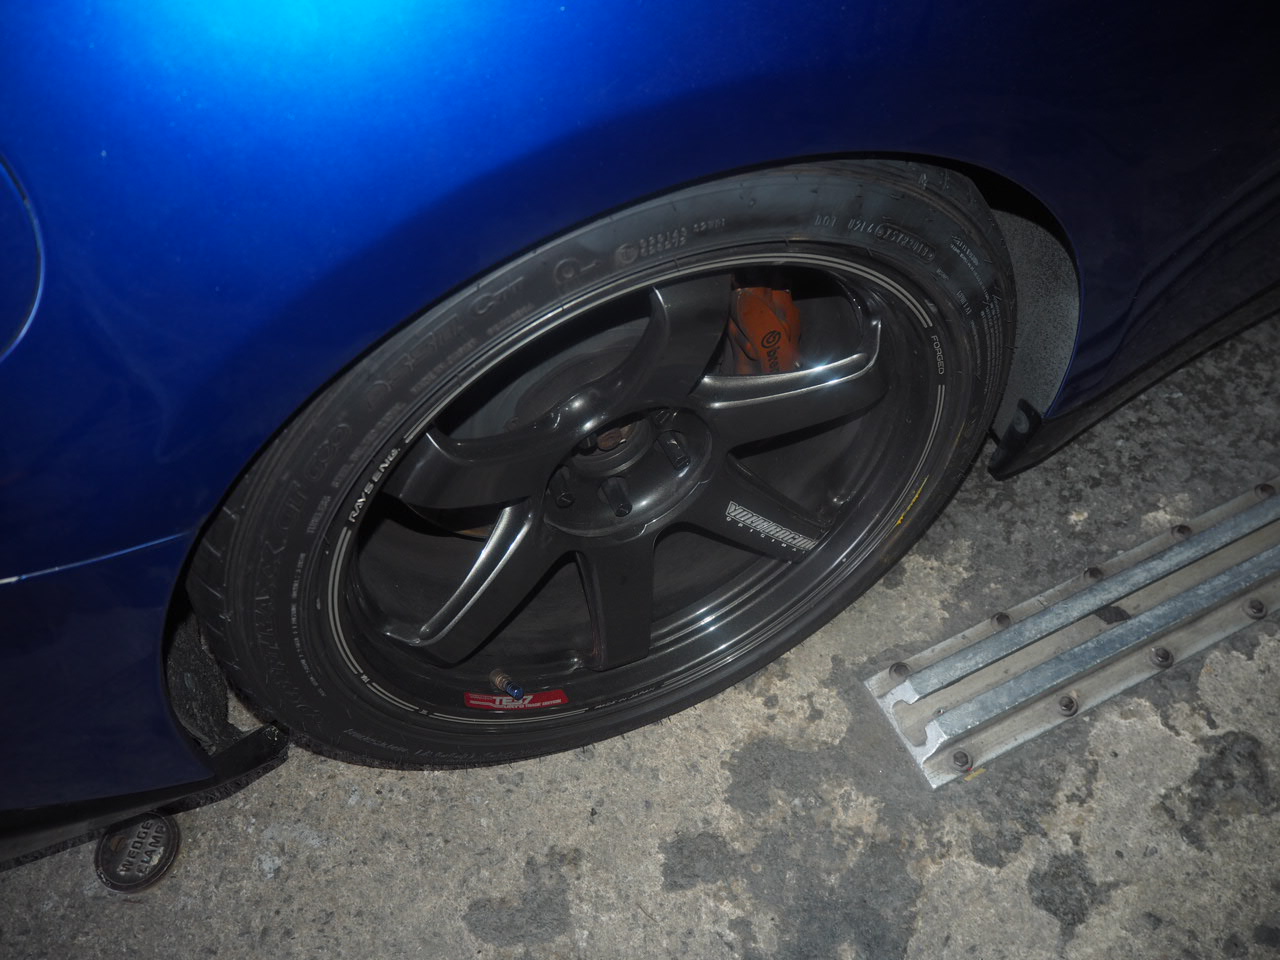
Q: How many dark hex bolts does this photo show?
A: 9